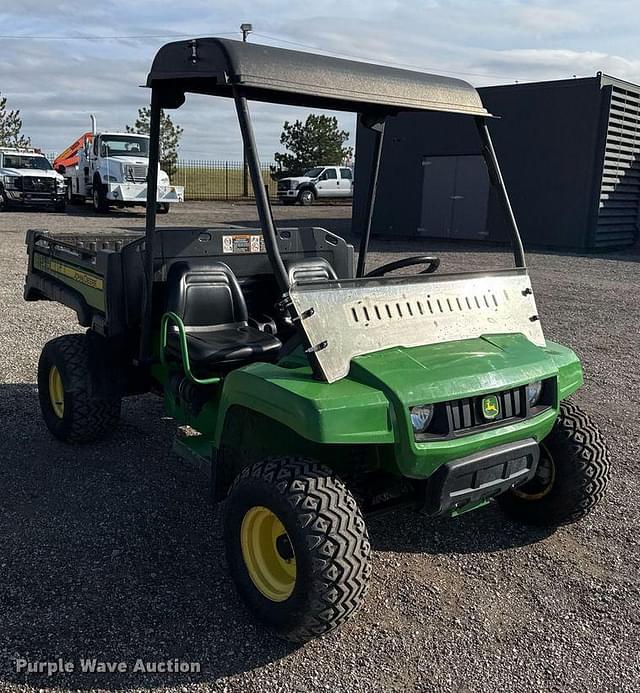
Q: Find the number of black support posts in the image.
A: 4